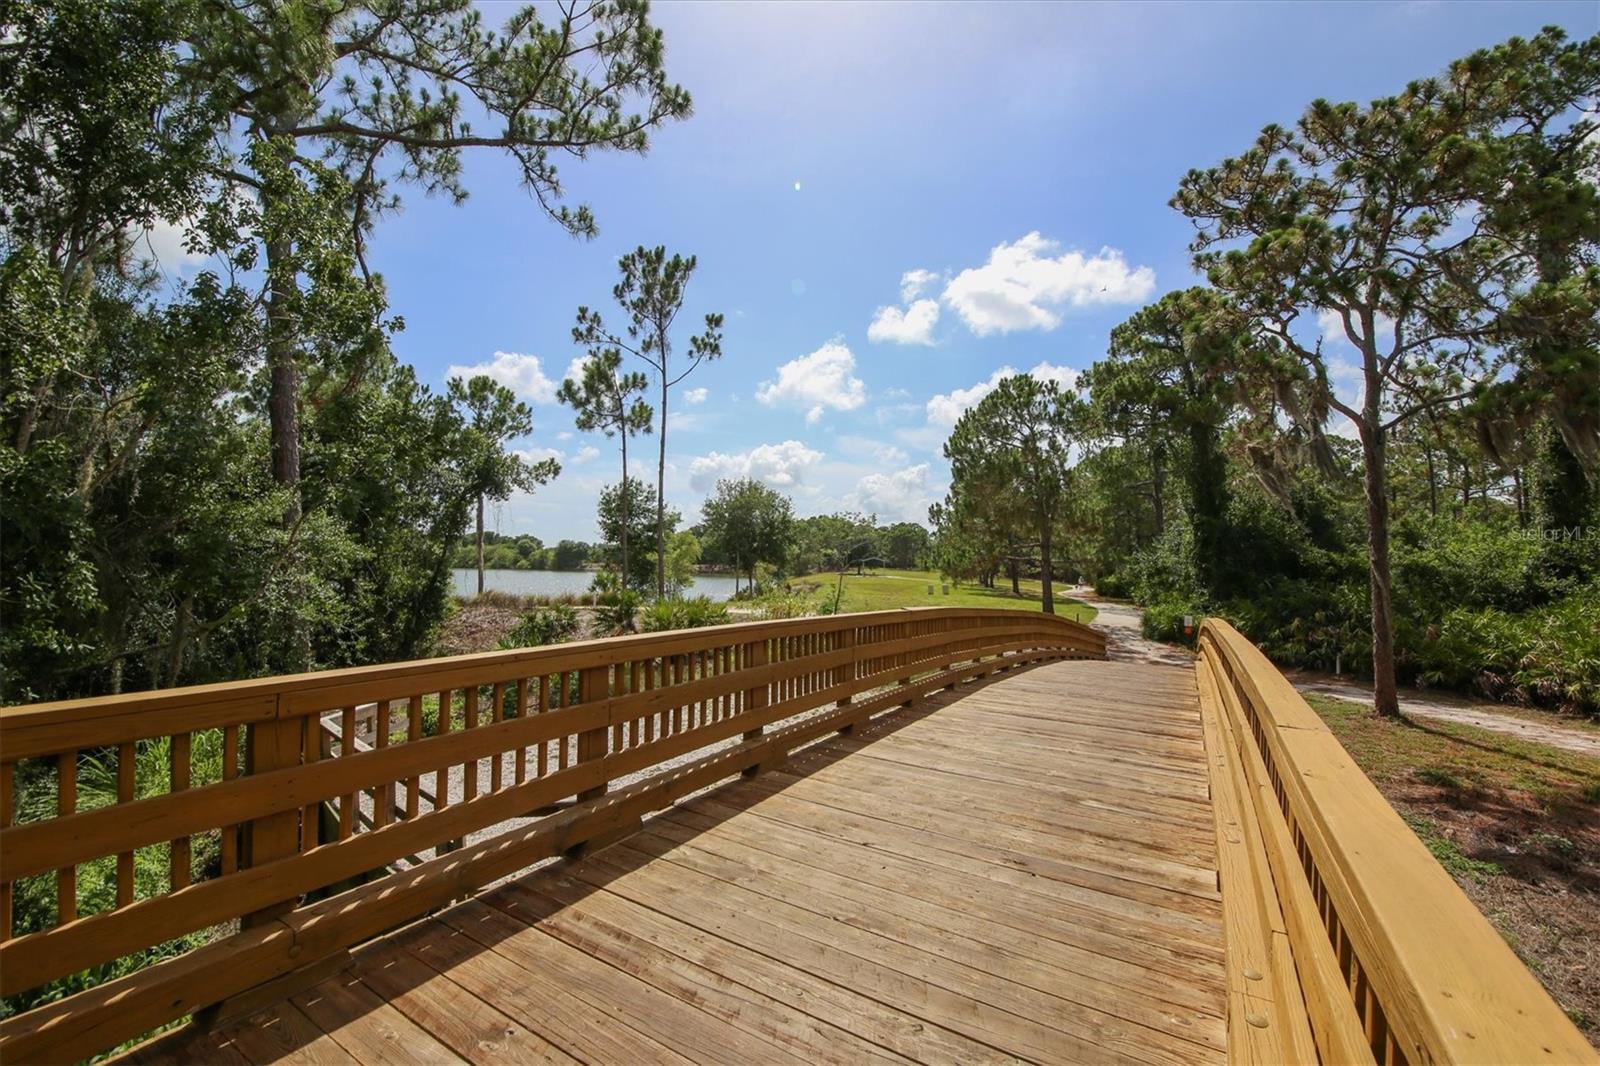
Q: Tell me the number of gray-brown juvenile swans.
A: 0